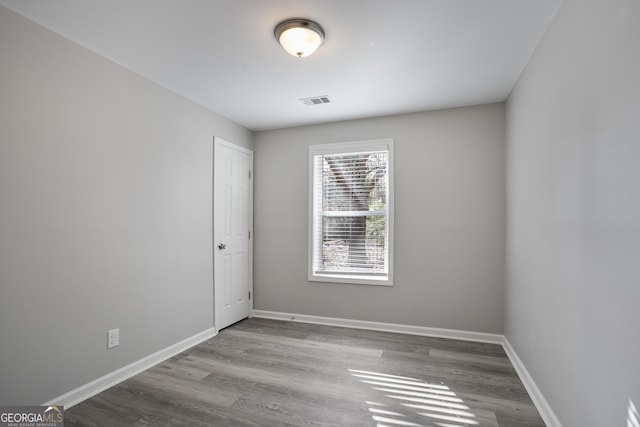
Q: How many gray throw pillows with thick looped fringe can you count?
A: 0